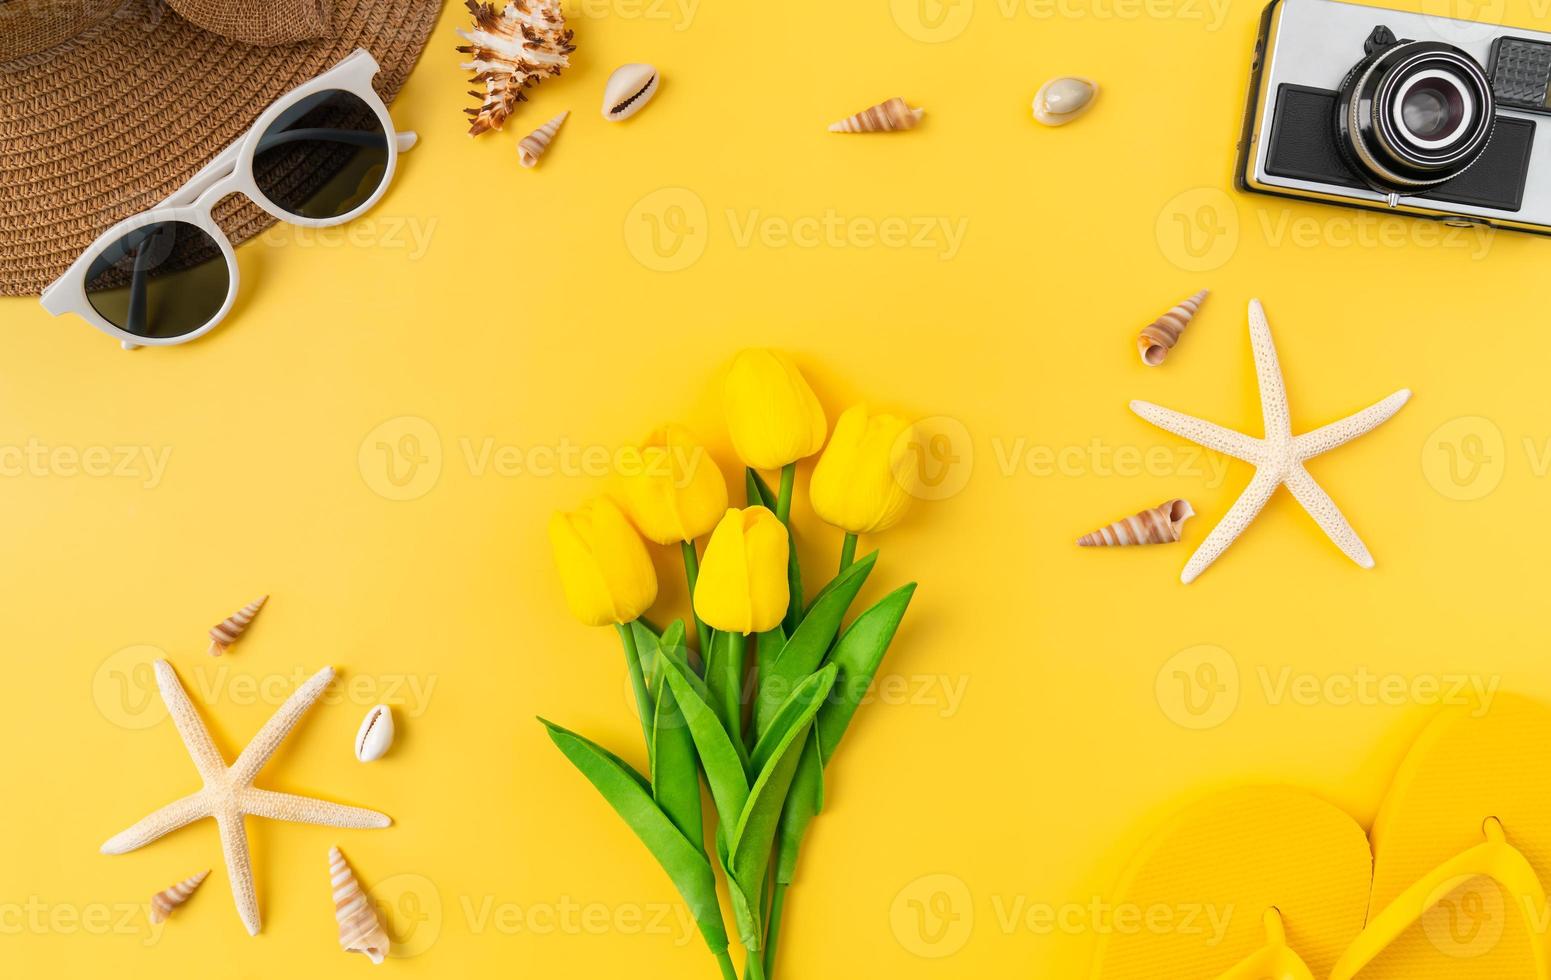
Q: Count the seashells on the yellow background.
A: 11